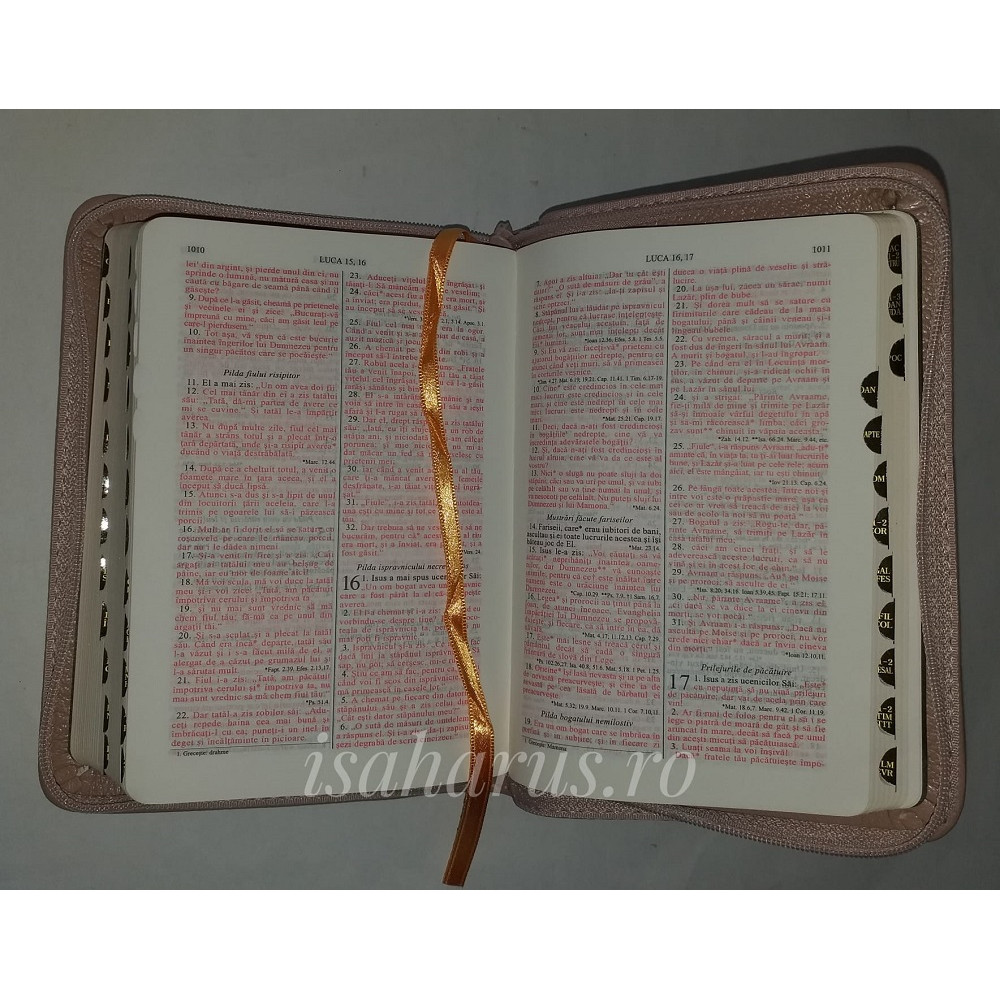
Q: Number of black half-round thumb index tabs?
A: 12